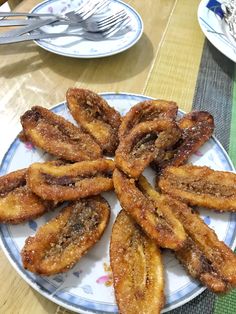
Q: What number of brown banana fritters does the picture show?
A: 12